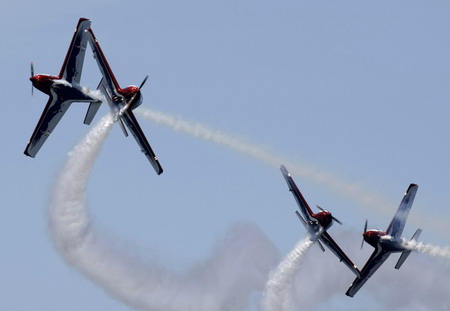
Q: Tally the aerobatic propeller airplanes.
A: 4